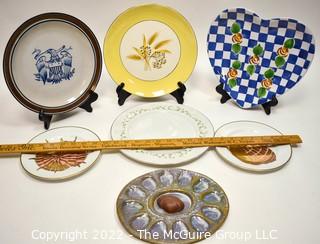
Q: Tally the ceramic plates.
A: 7